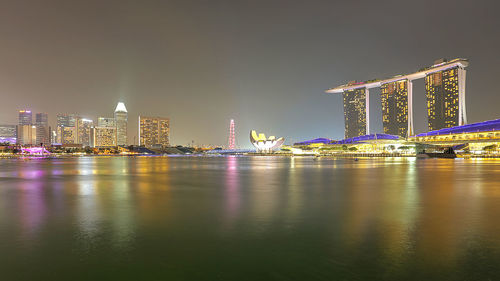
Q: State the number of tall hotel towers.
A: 3